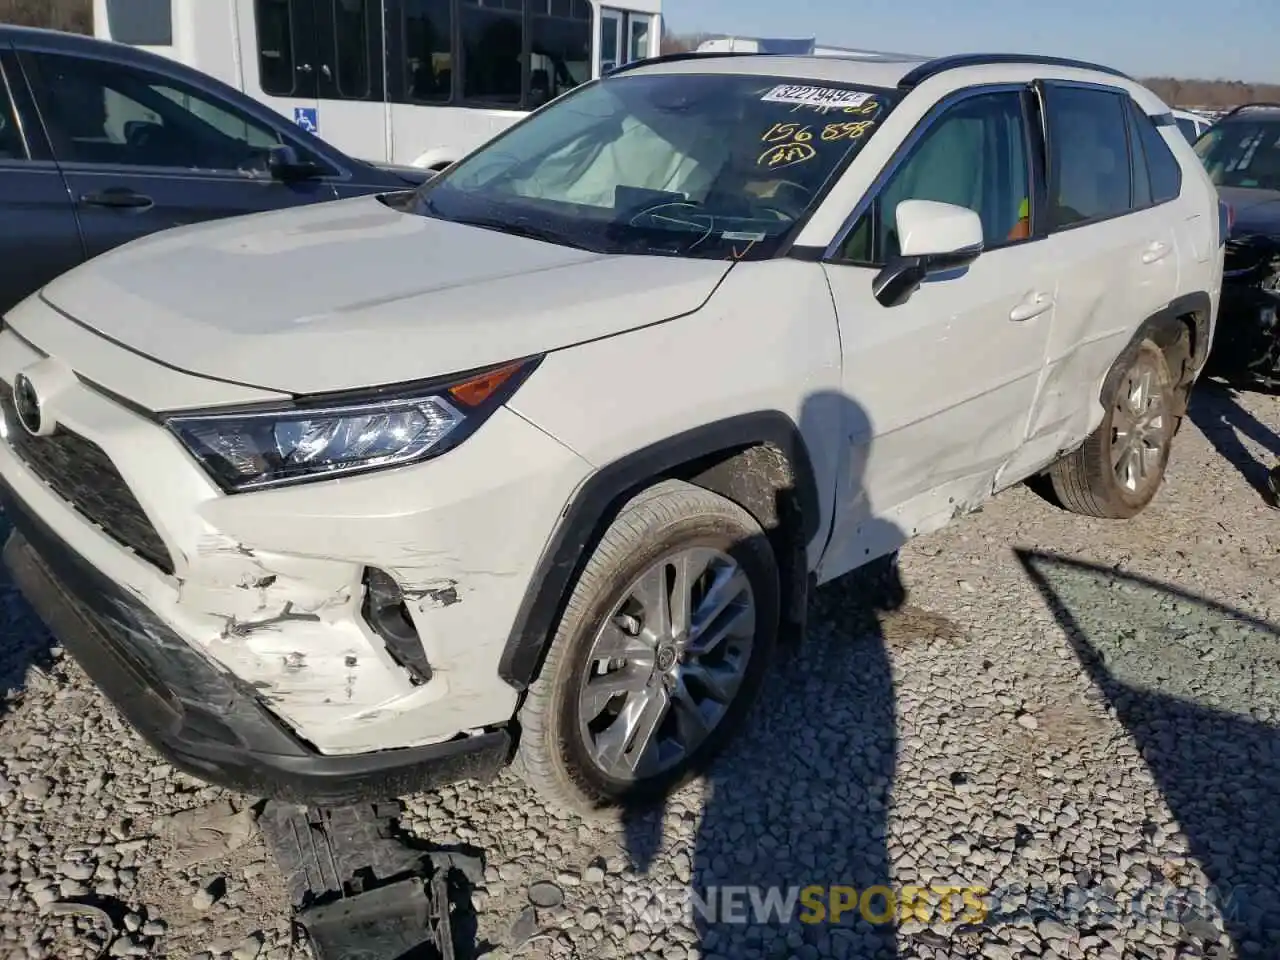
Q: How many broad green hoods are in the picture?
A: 0